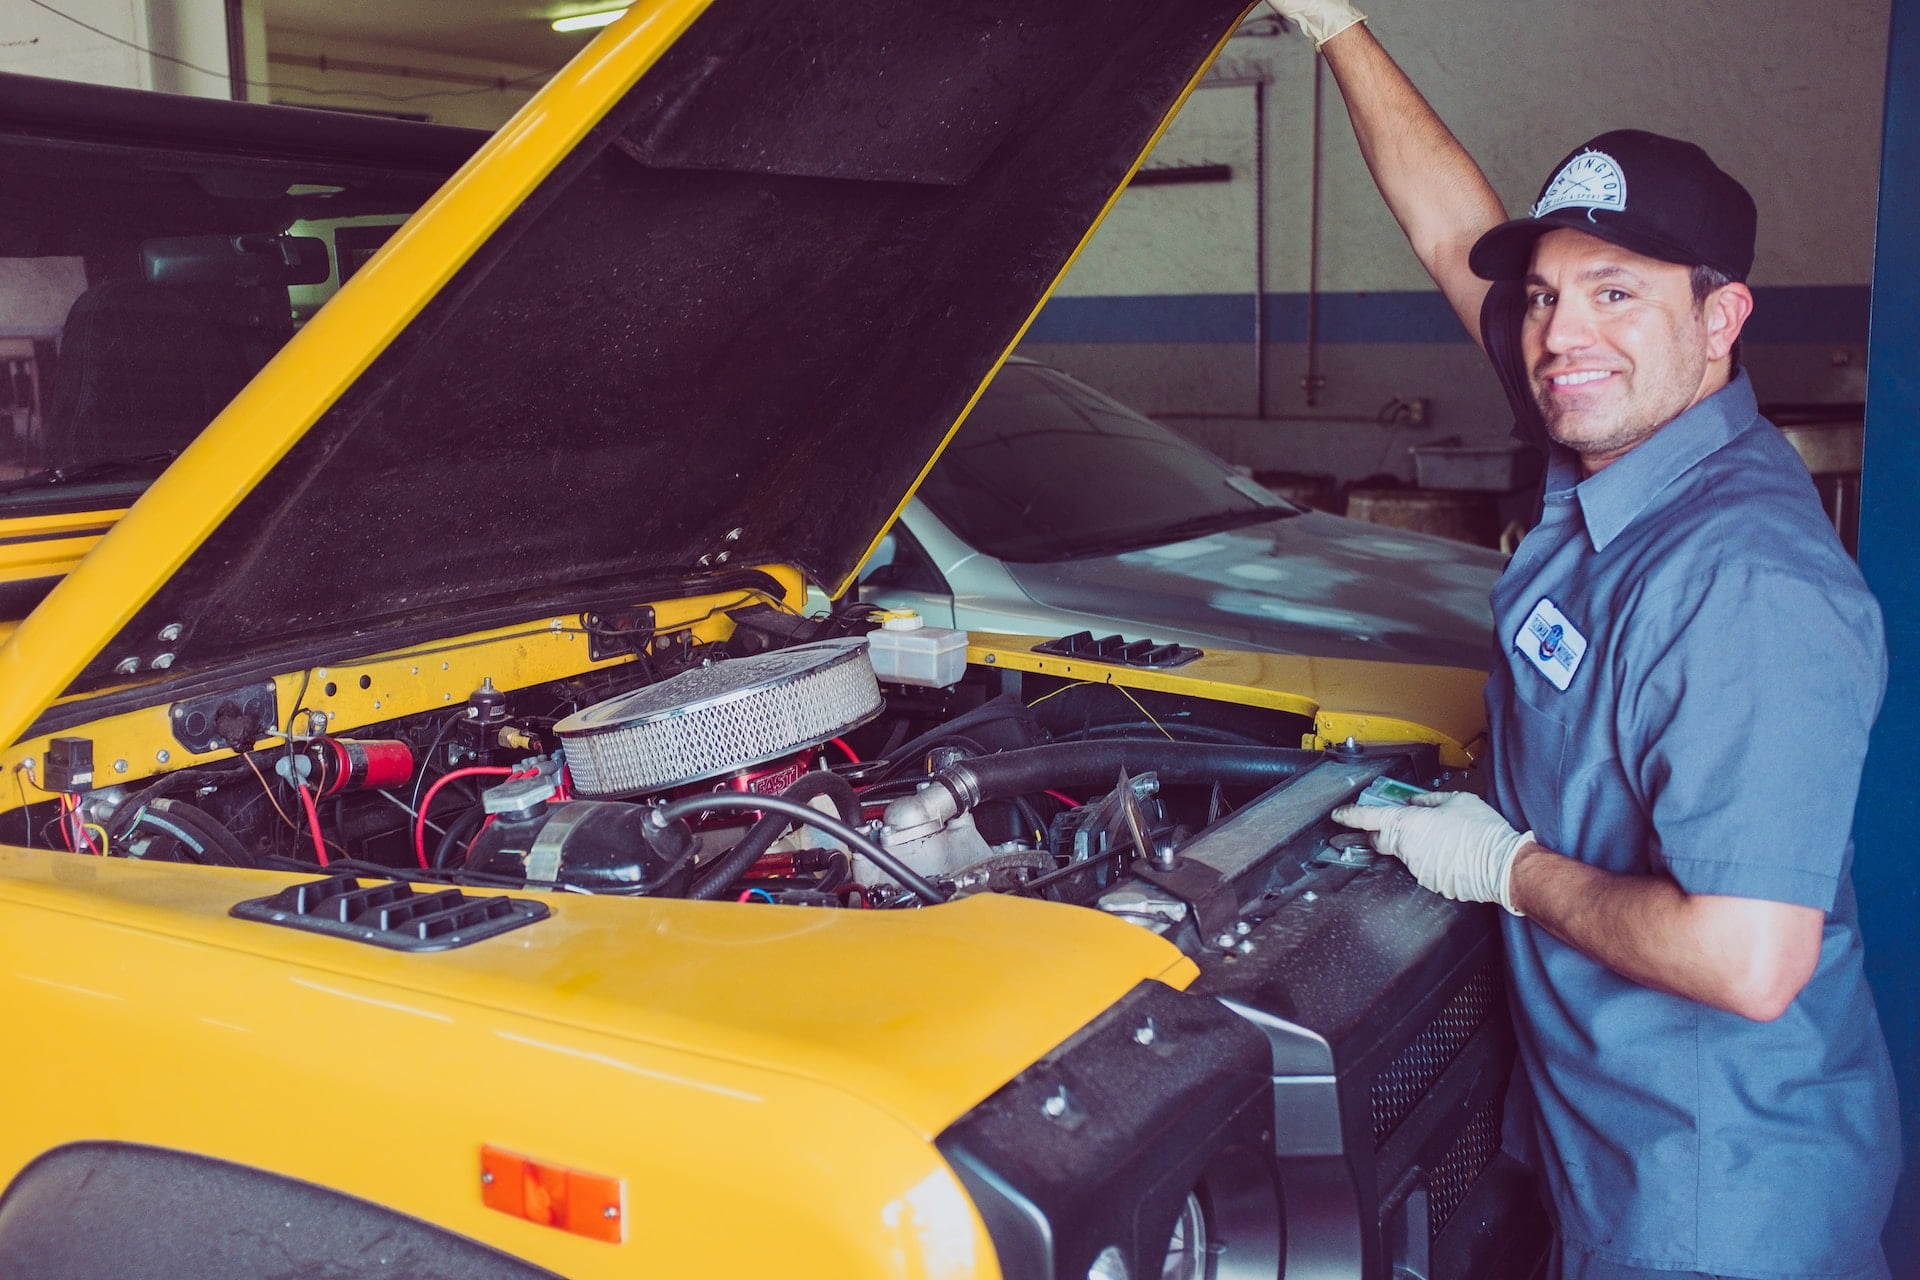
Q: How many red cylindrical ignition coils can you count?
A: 1